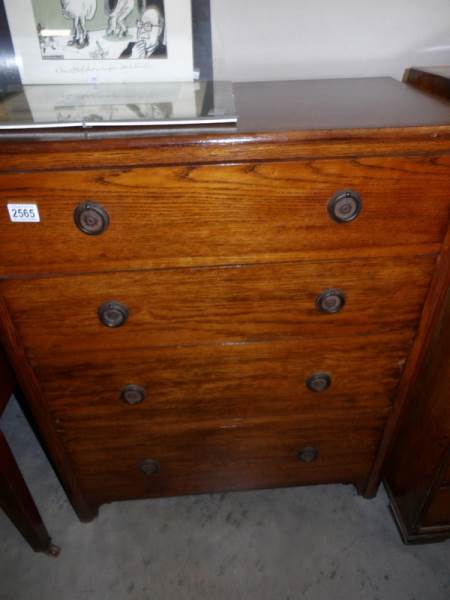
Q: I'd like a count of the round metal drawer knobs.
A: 8